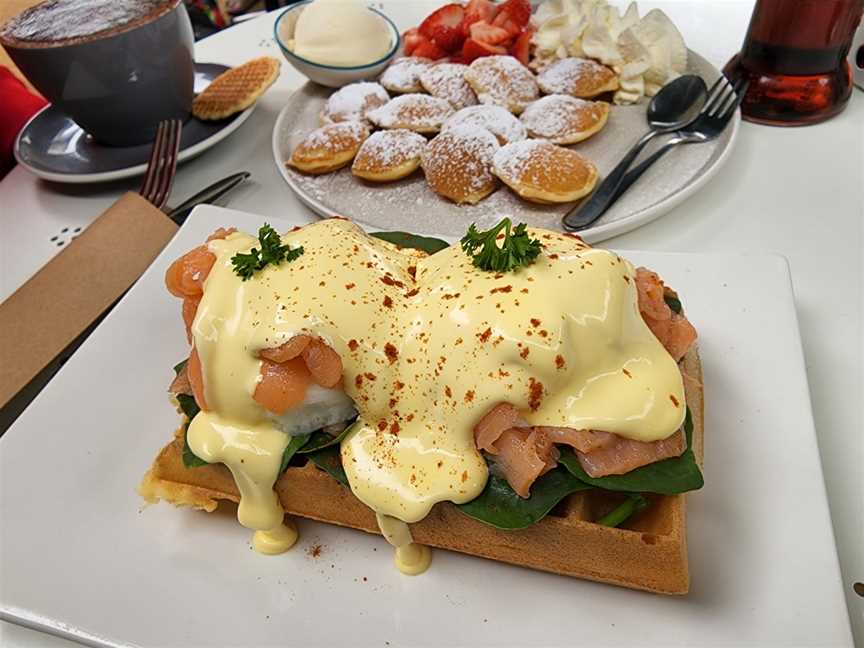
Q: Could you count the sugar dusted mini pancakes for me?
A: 12